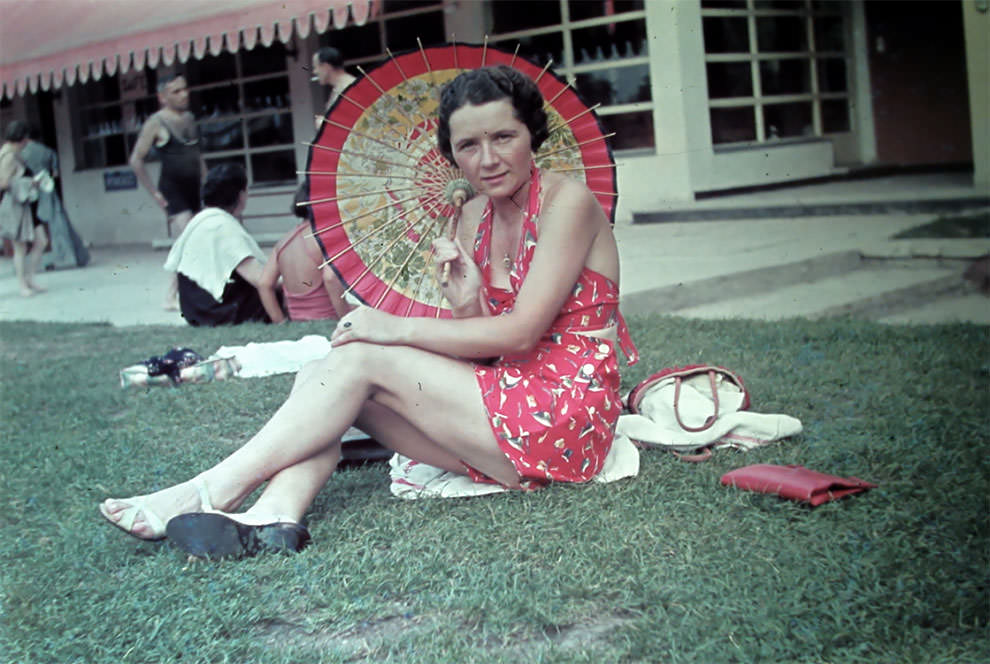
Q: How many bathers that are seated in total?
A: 3